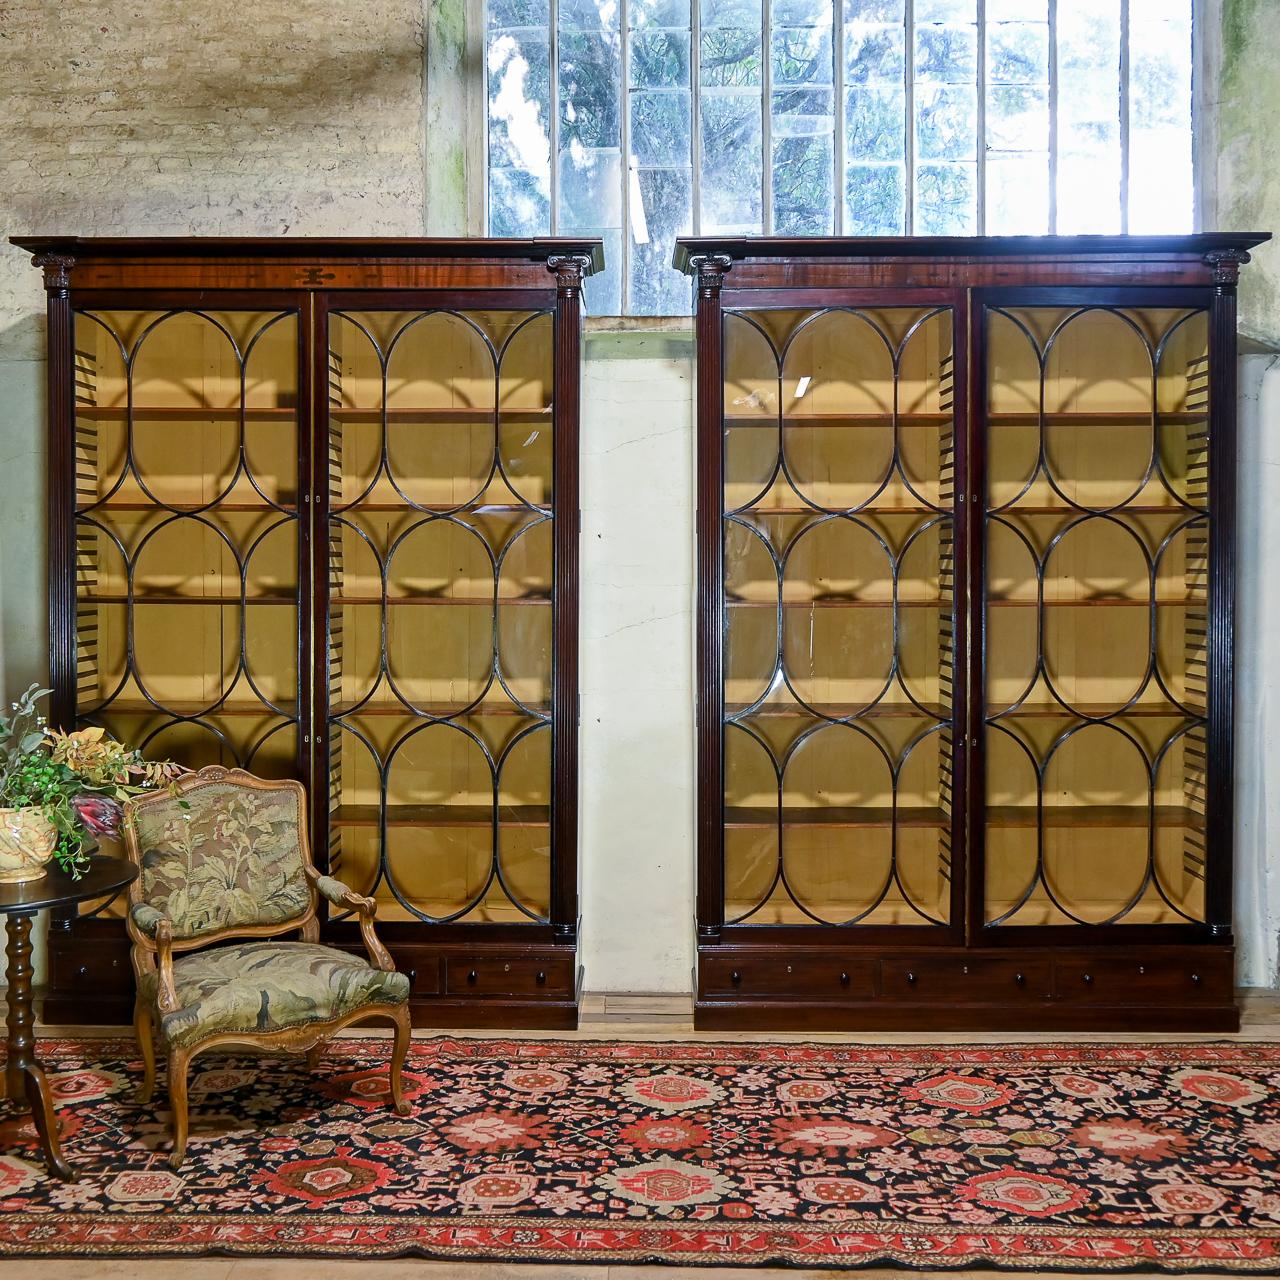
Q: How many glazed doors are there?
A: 4